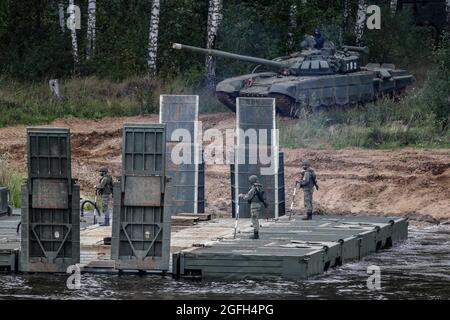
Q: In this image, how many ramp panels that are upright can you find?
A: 4